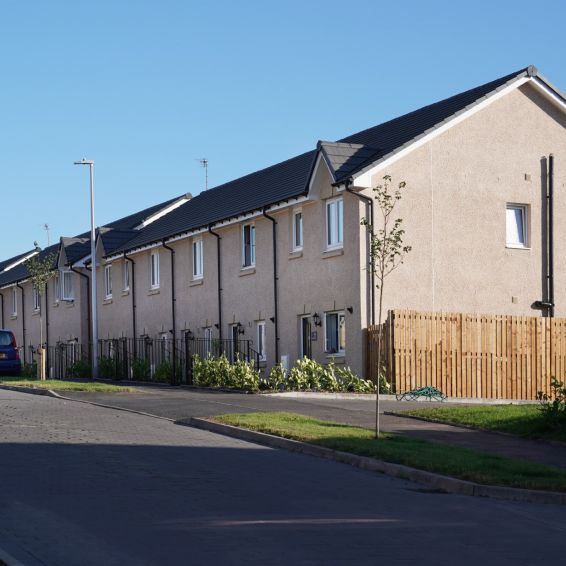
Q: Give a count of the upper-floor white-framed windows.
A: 12